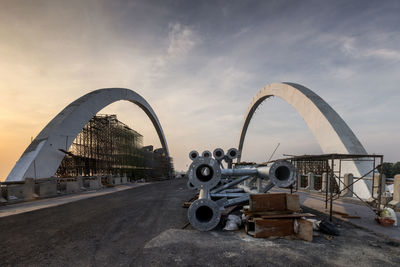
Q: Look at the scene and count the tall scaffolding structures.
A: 1